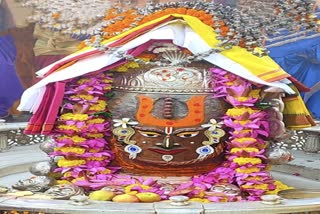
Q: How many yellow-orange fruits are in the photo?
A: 3